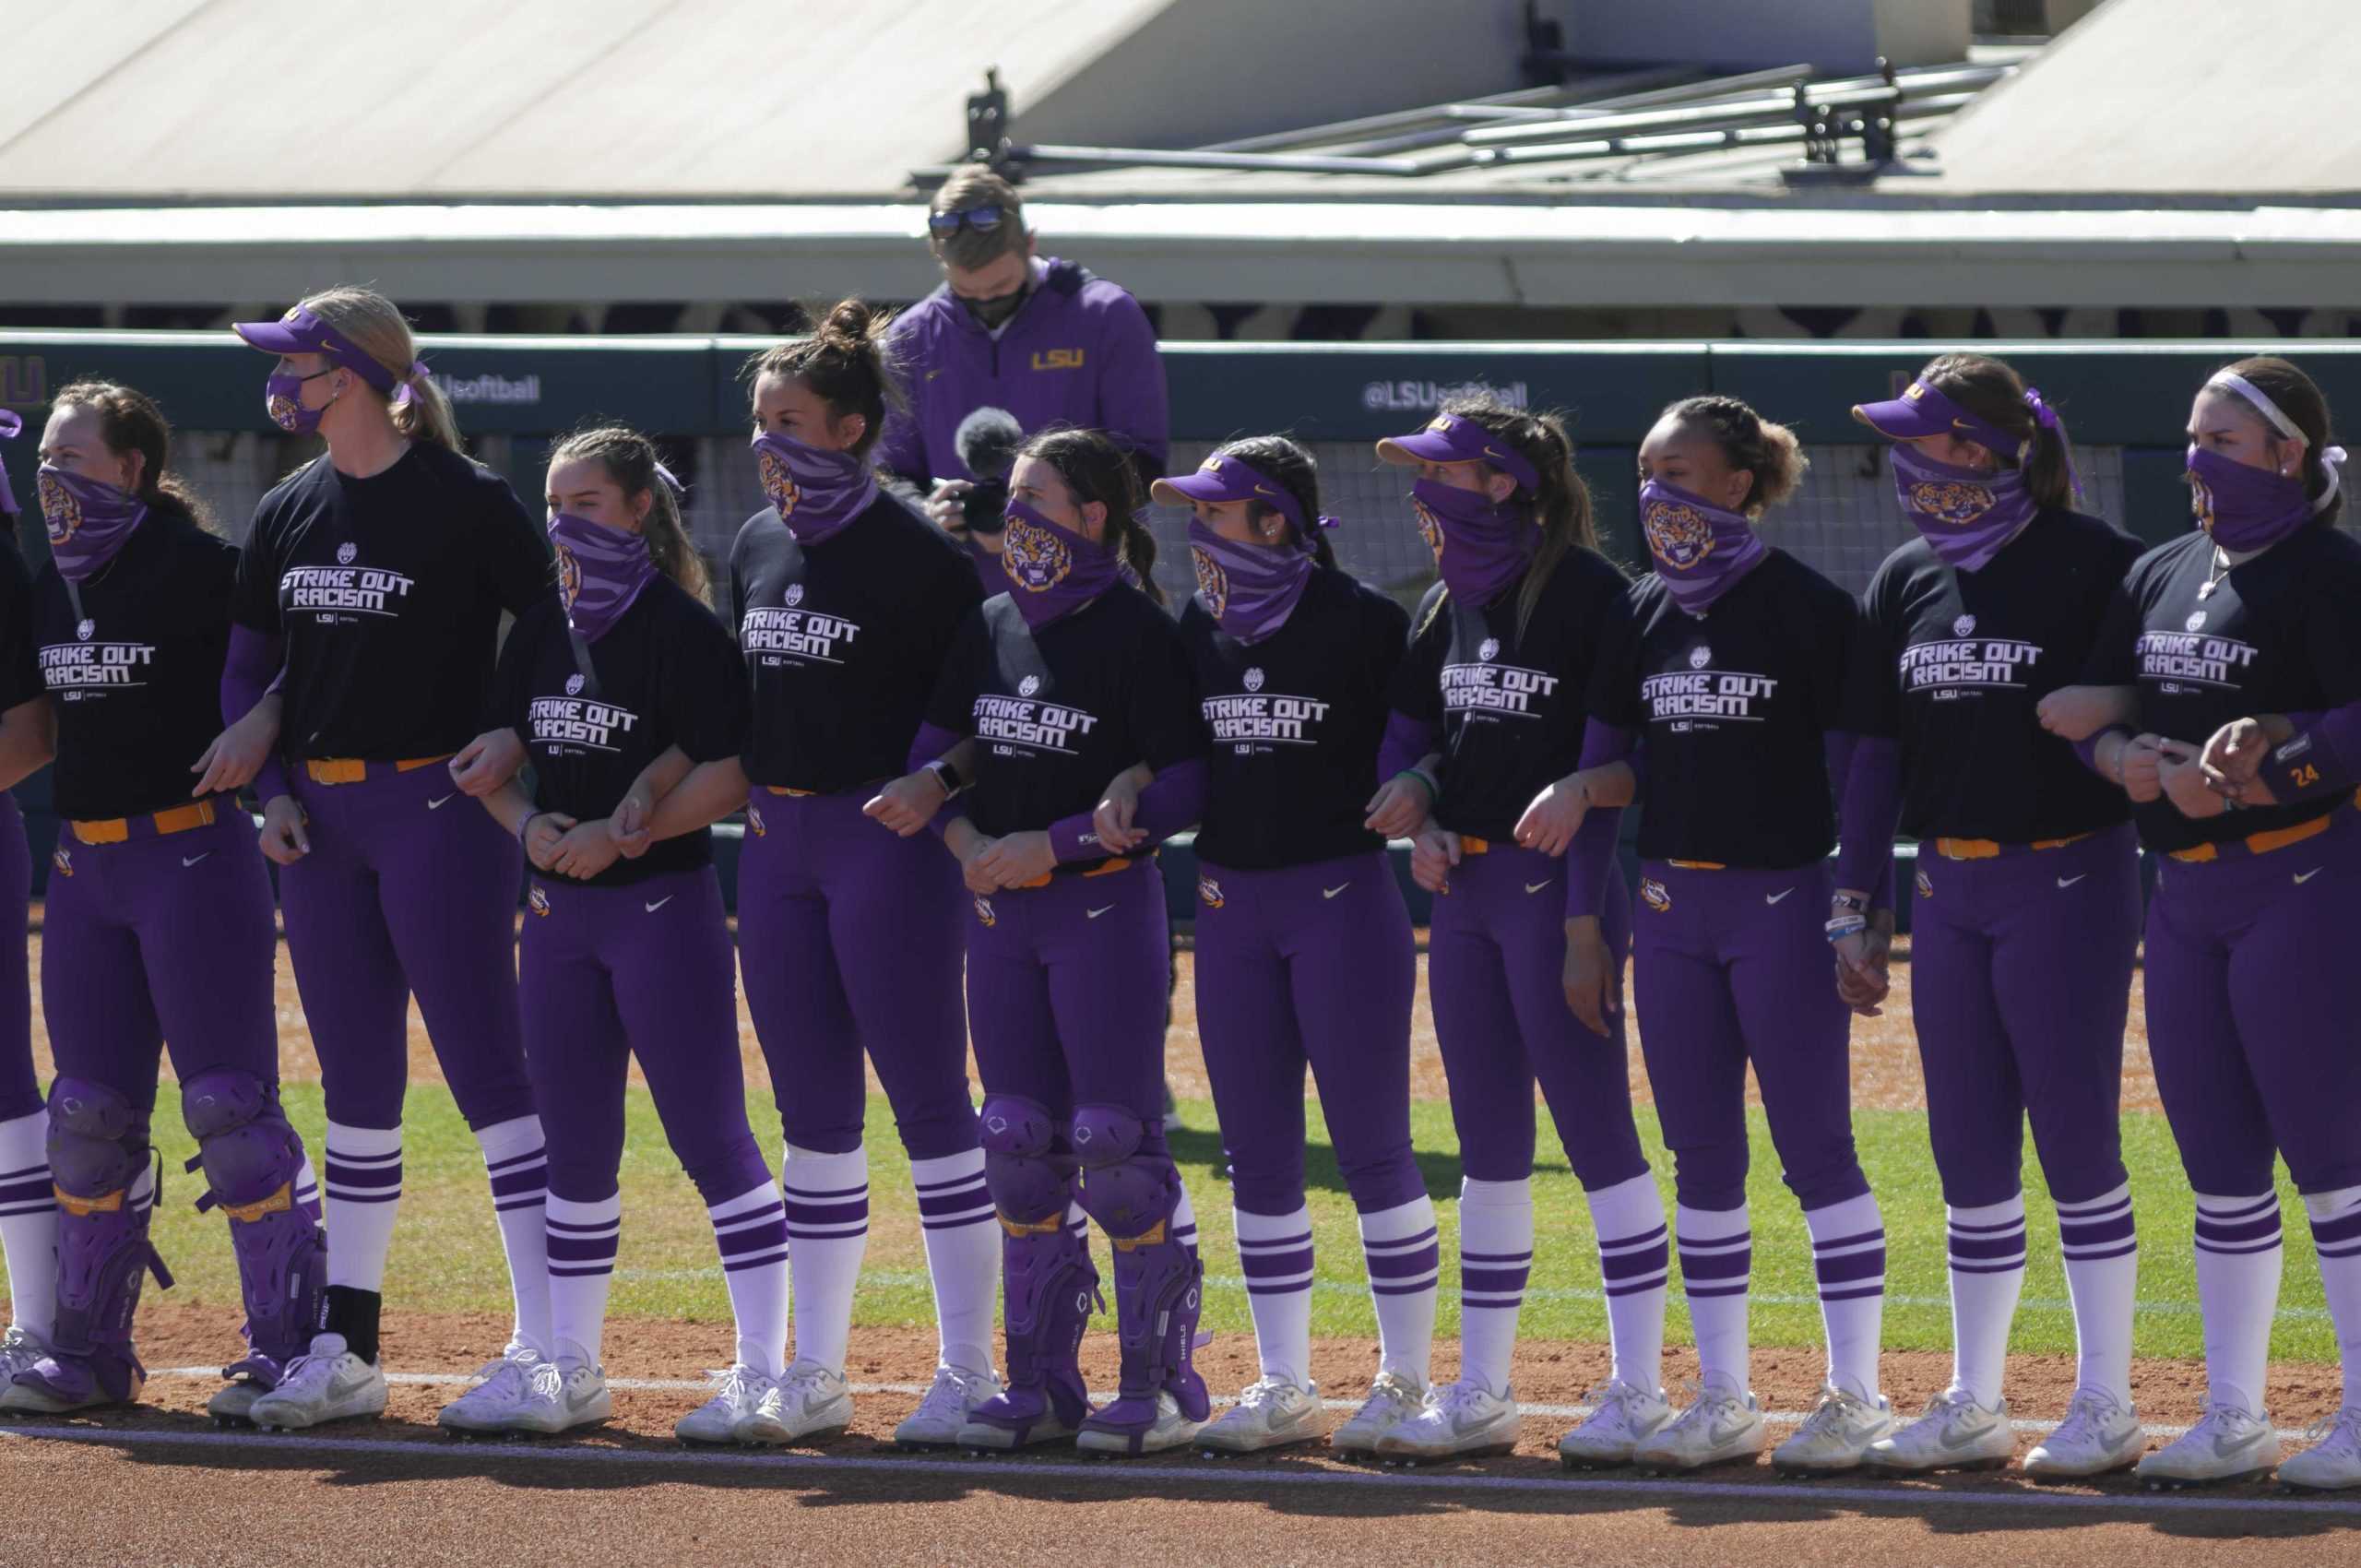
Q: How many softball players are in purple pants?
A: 11